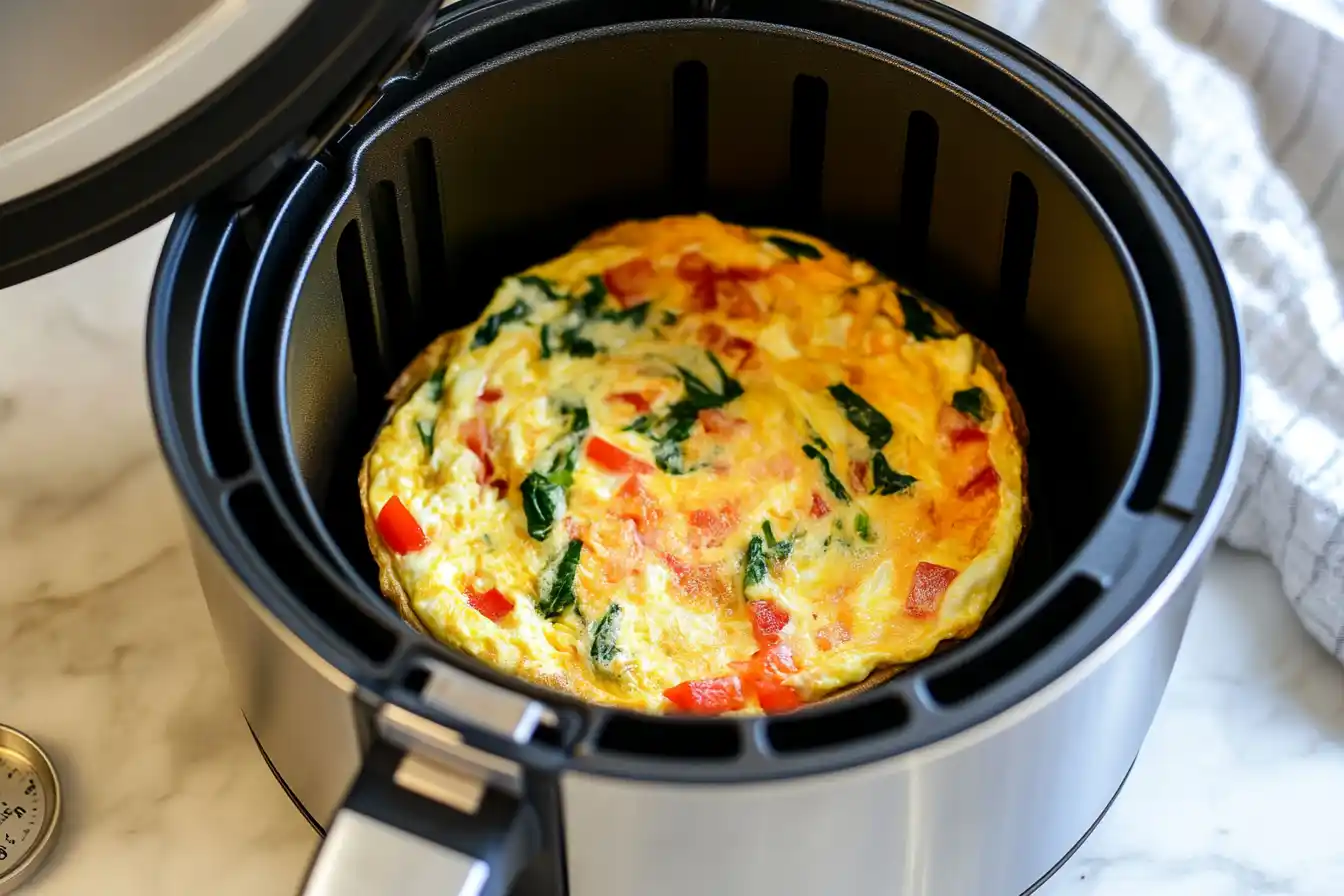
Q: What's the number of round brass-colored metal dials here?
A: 1